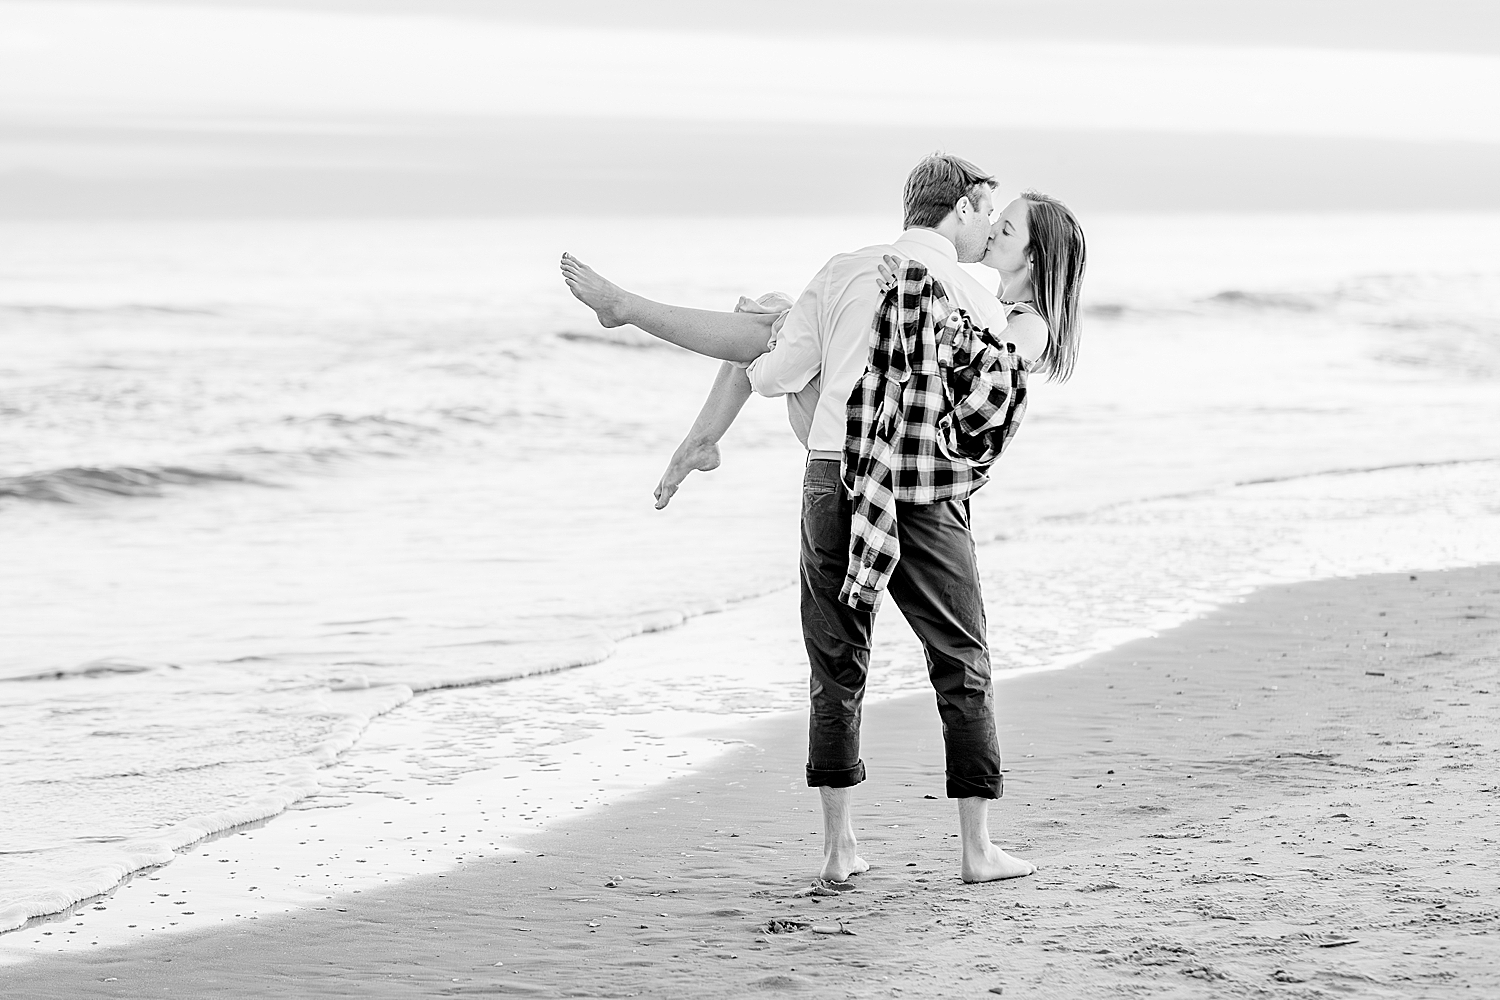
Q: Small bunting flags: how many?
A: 0